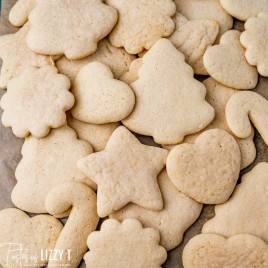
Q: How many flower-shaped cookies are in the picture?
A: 4